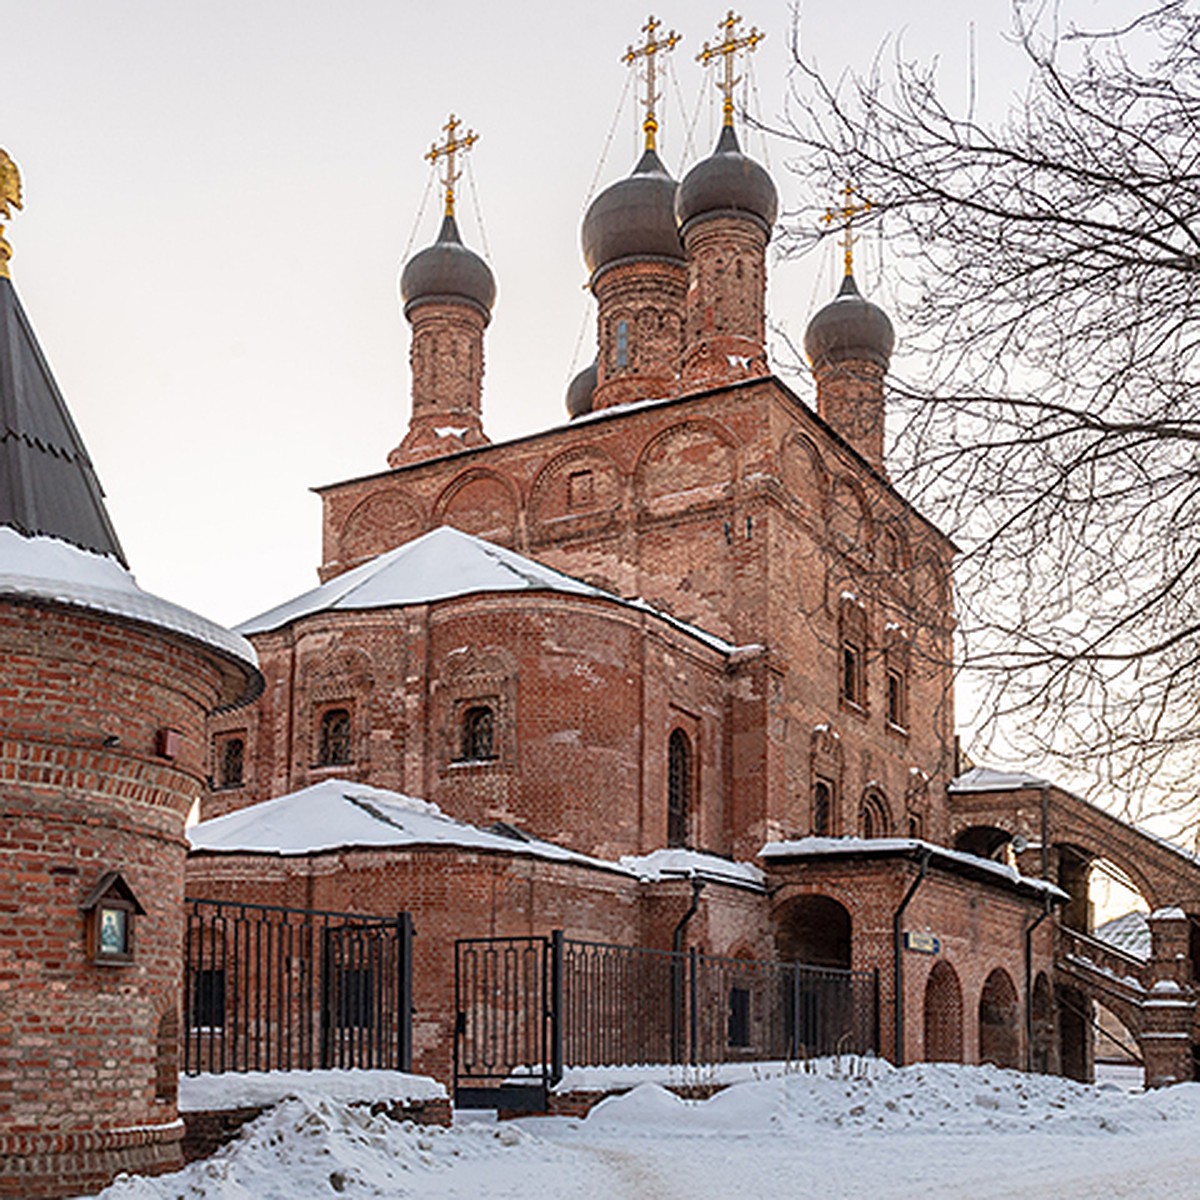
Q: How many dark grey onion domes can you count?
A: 5